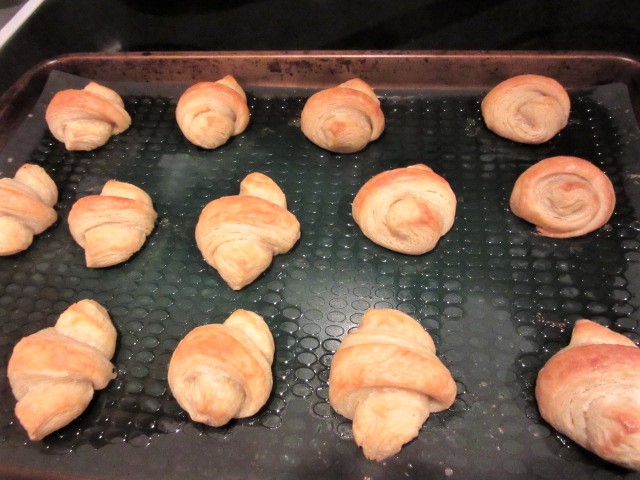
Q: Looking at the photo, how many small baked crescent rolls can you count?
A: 13